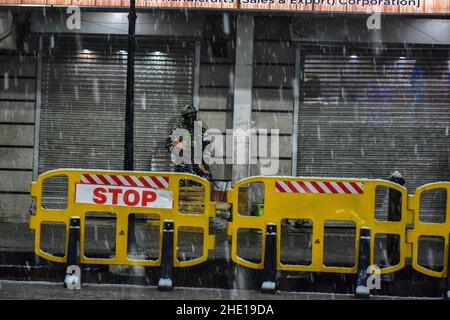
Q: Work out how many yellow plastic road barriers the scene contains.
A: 3